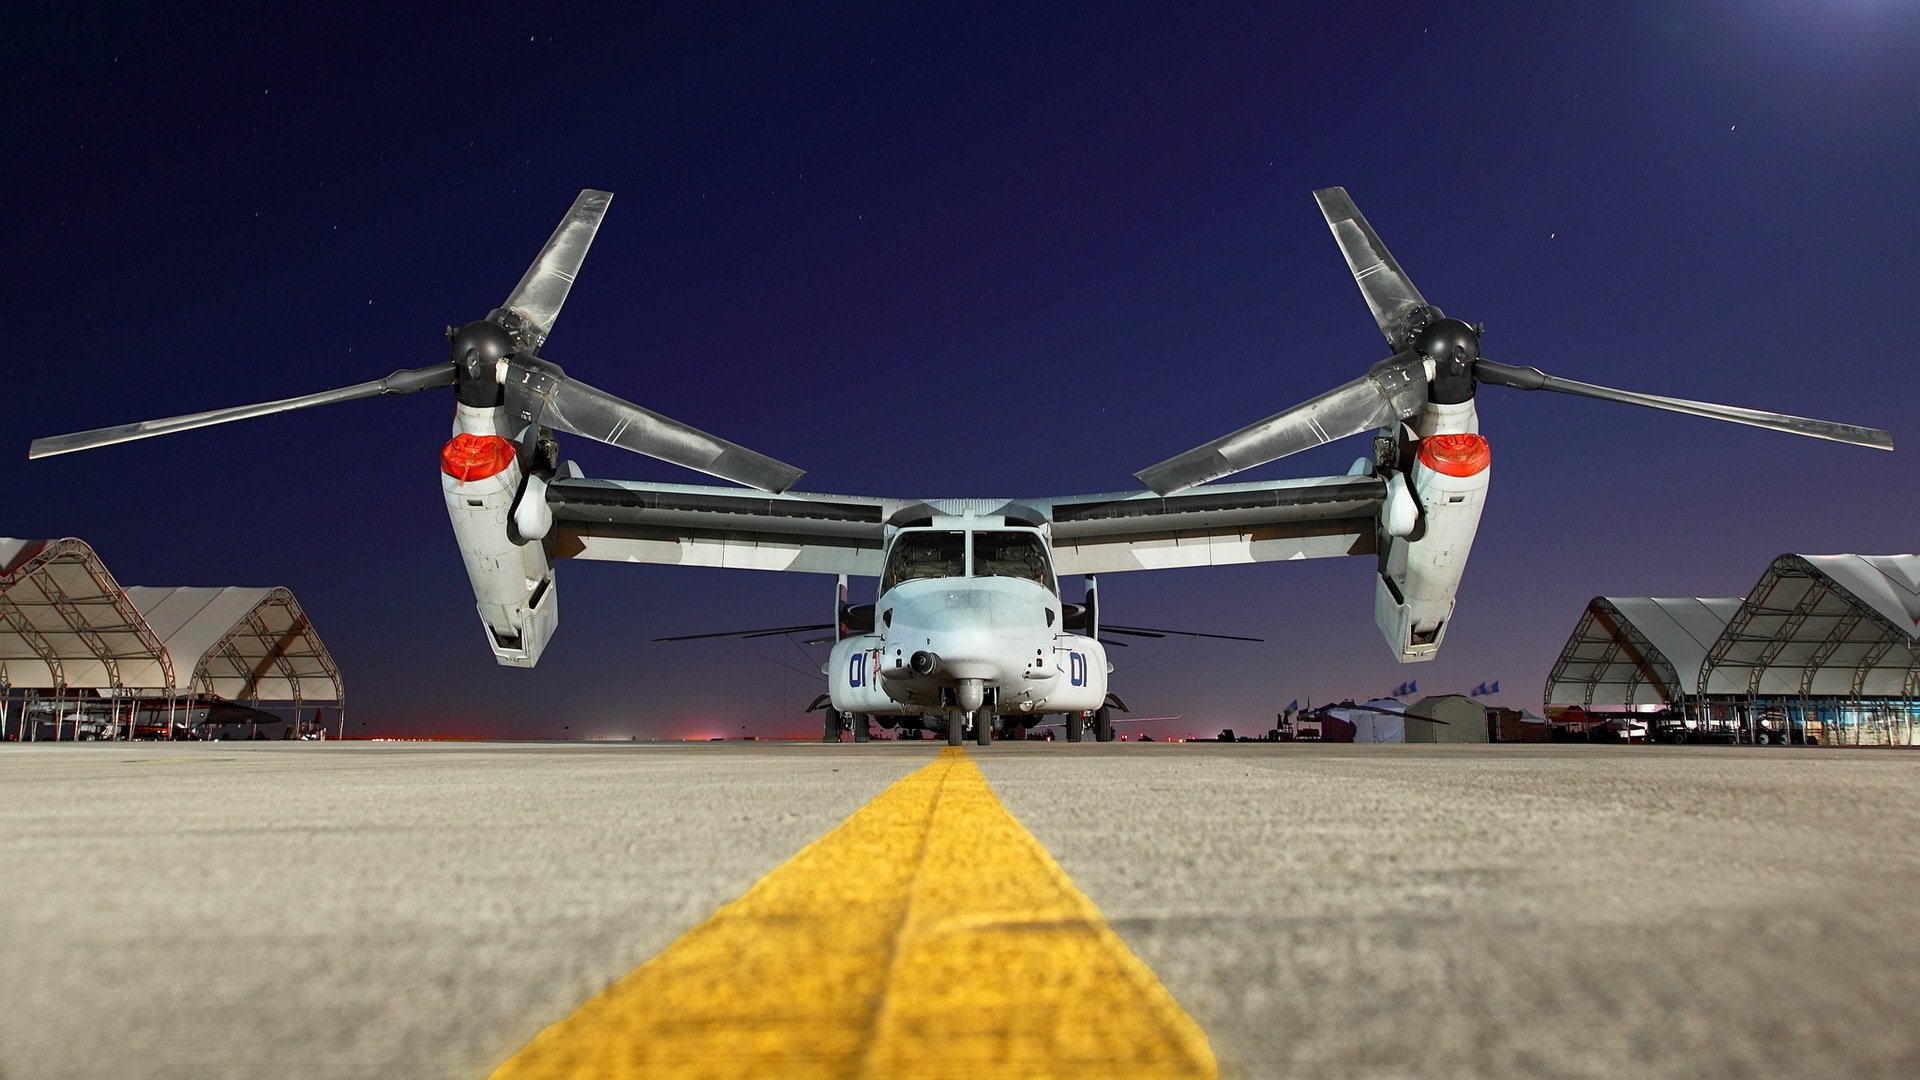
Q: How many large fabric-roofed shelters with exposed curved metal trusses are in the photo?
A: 4